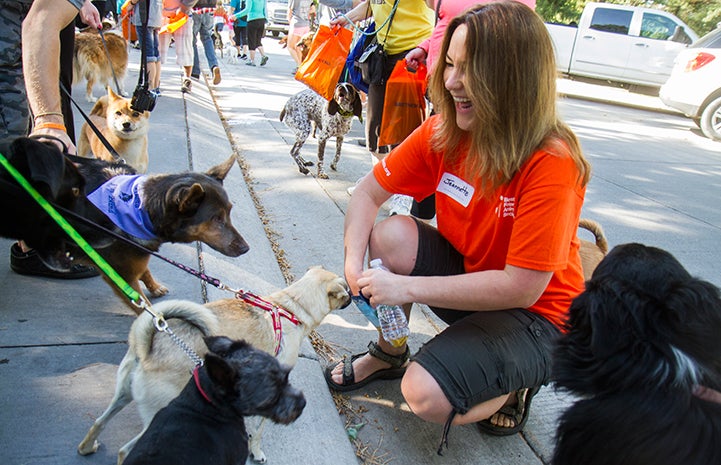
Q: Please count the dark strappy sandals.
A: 2